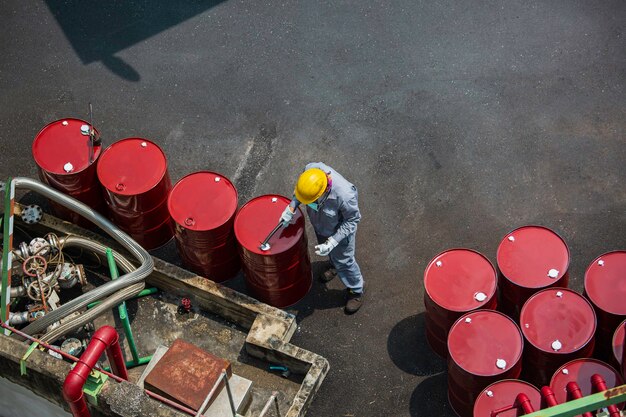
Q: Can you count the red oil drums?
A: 12